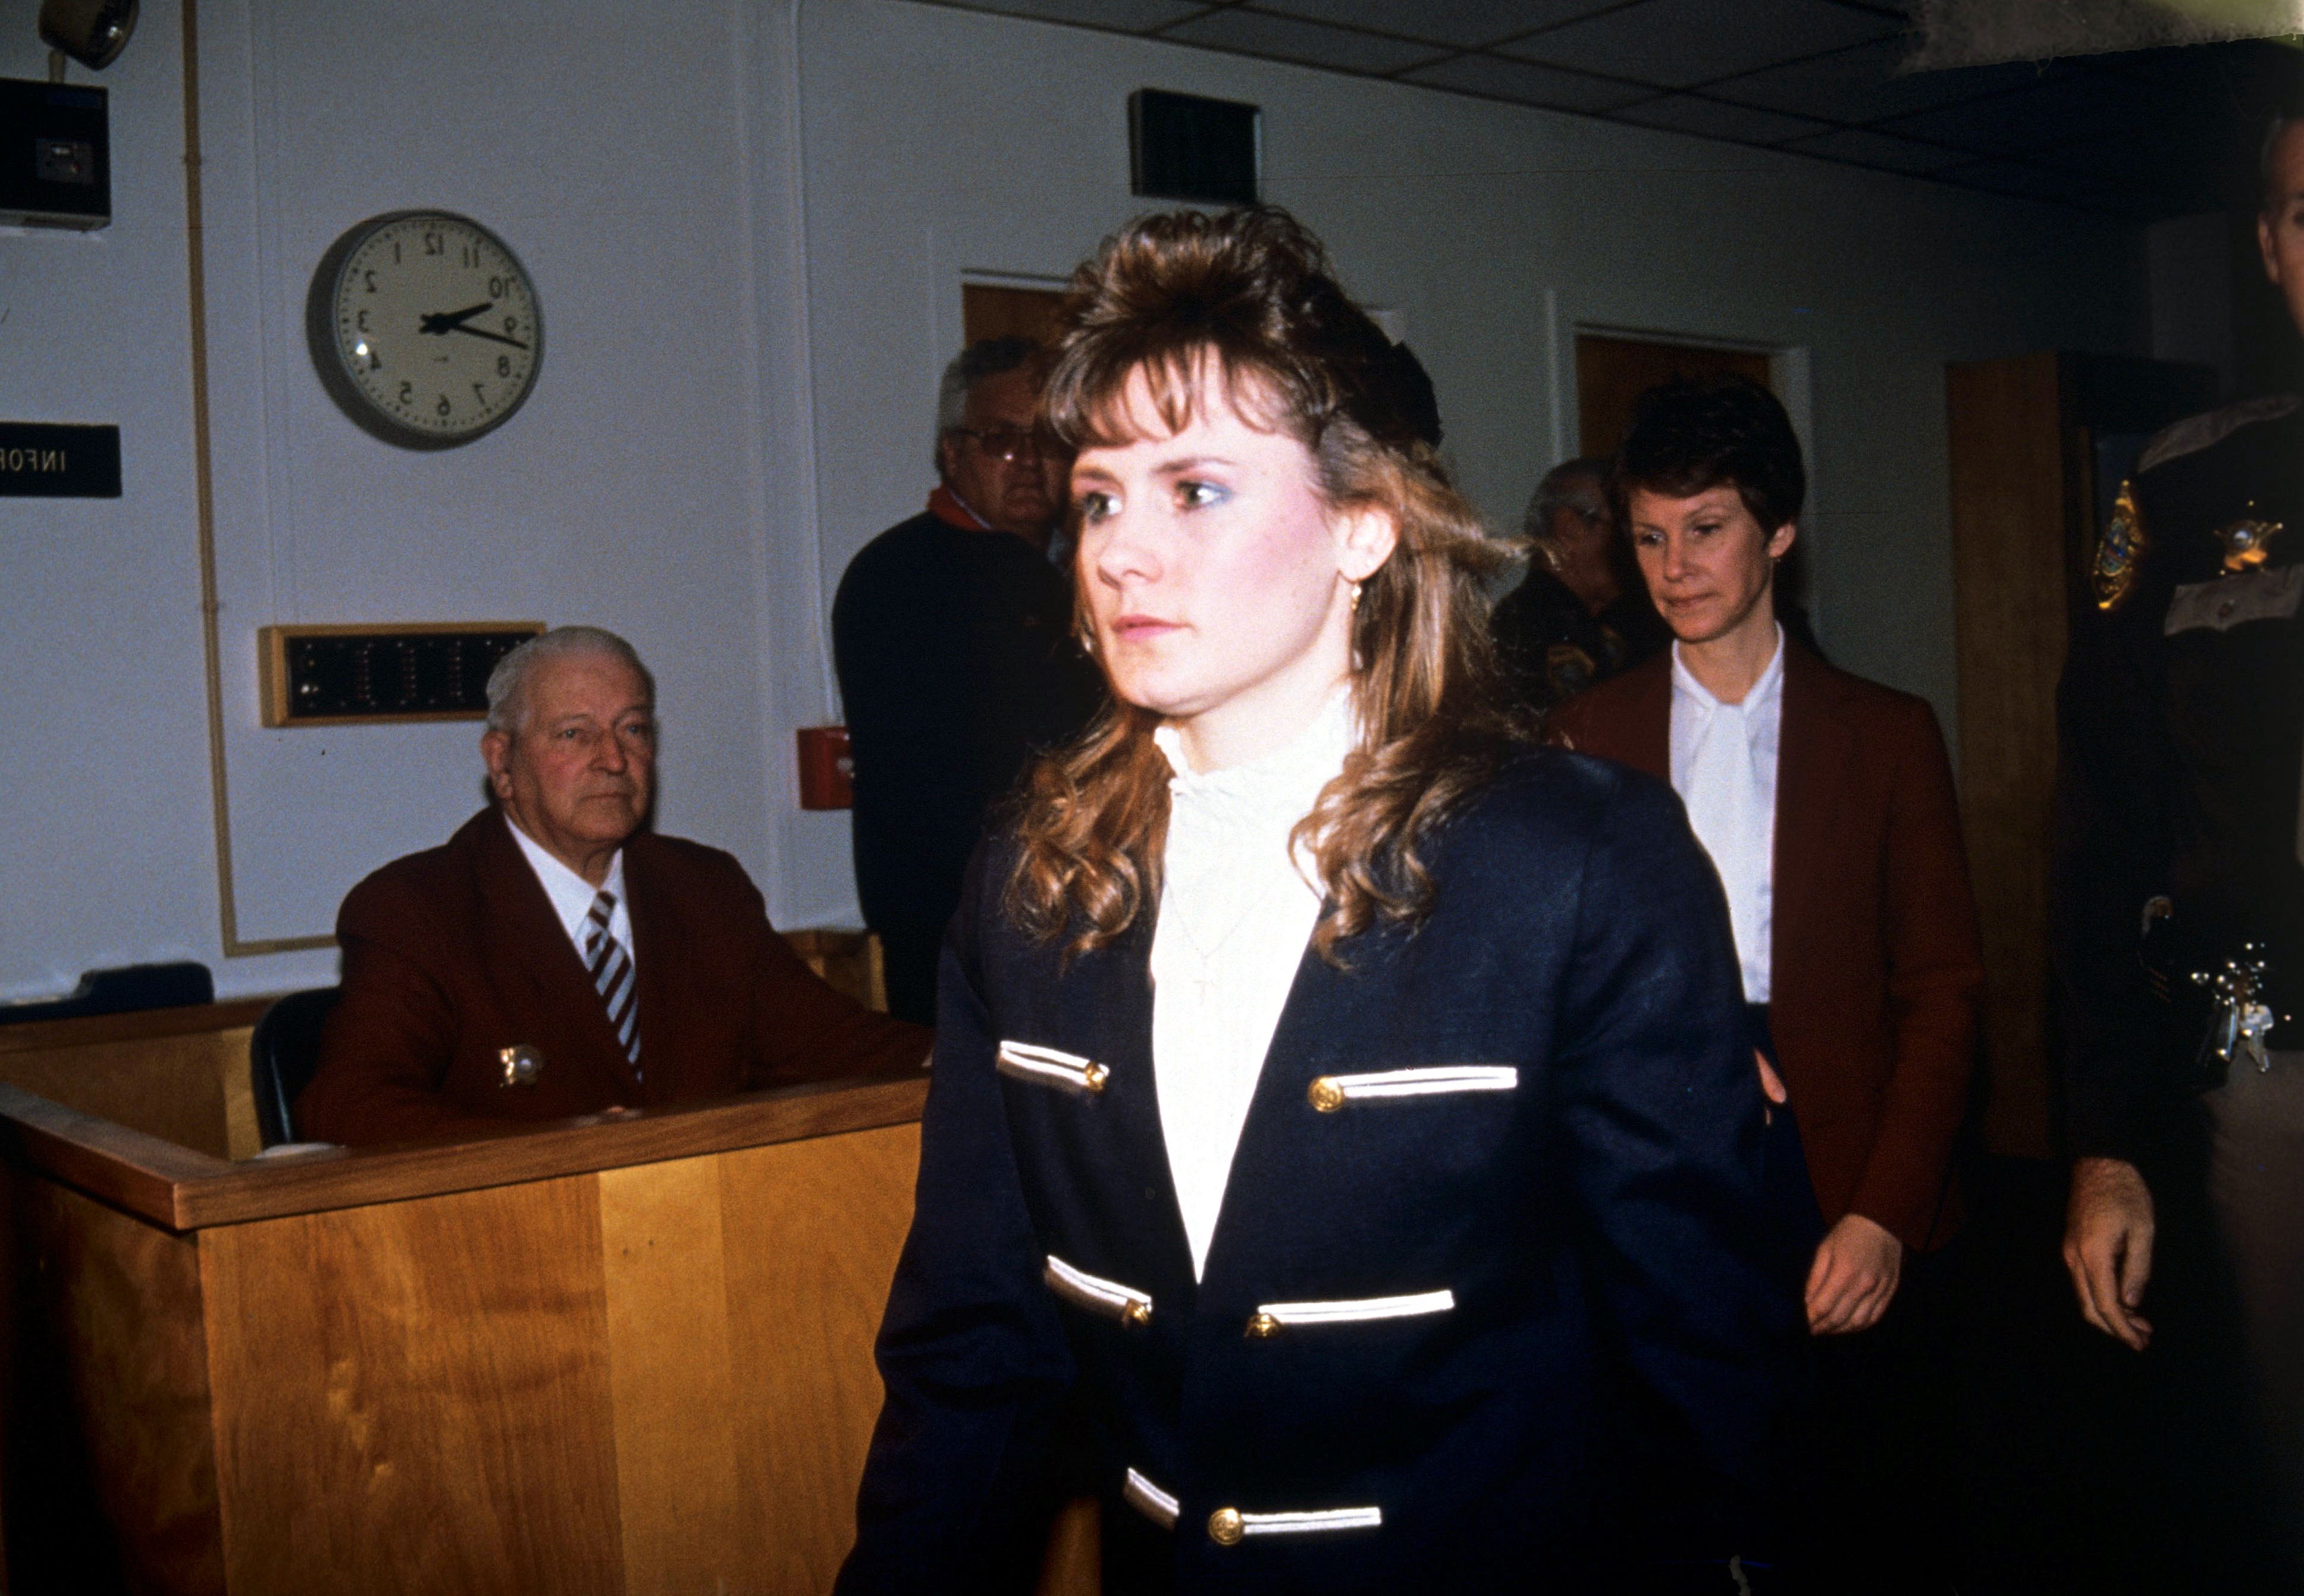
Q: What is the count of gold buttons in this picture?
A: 5